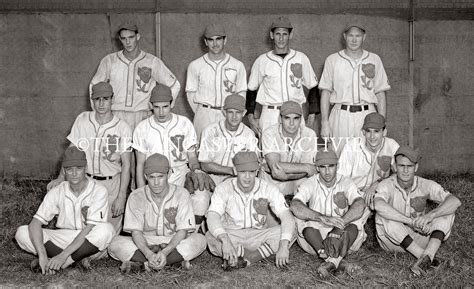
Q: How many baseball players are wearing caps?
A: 14